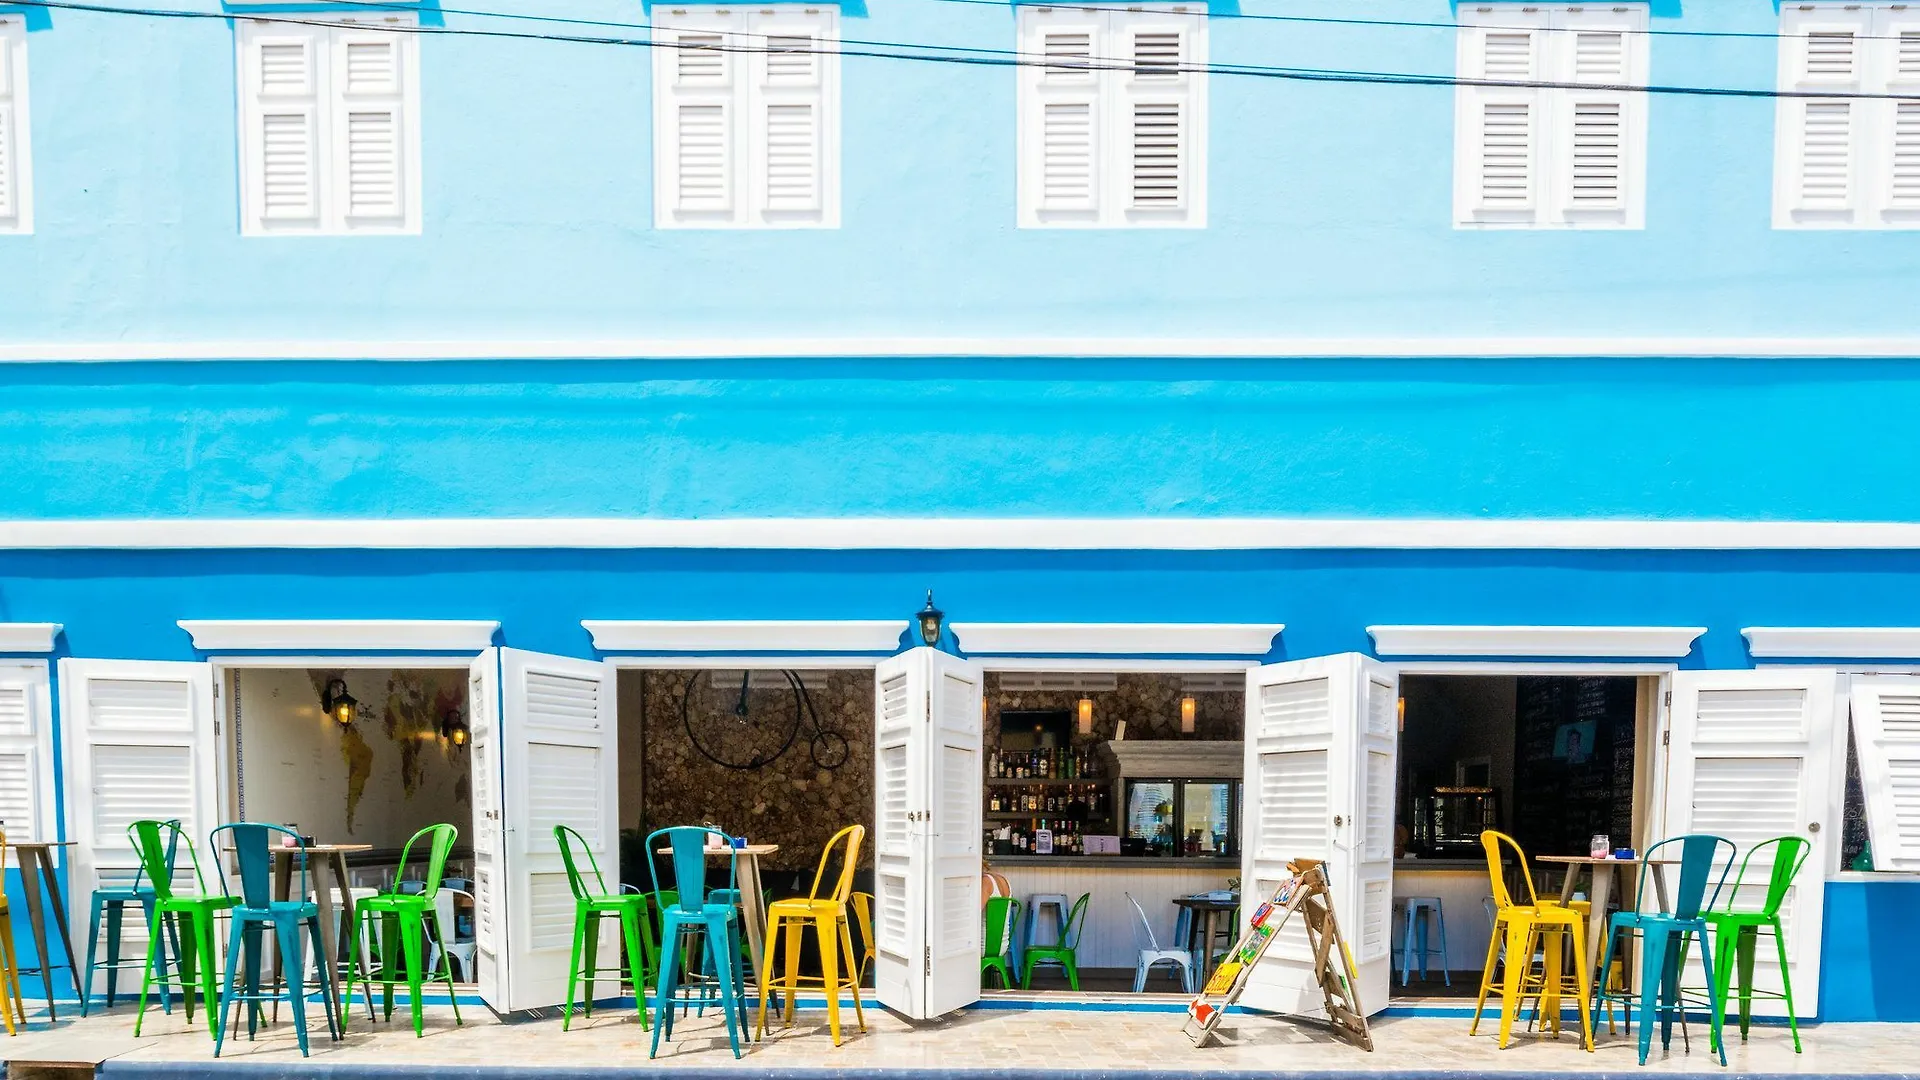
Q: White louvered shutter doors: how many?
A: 8